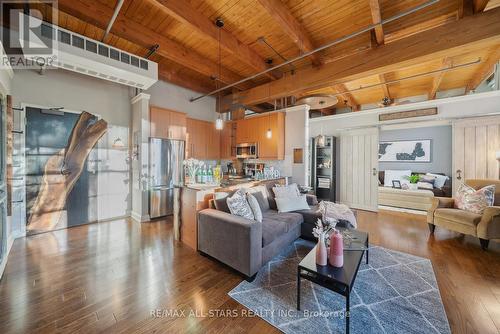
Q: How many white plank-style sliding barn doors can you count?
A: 2